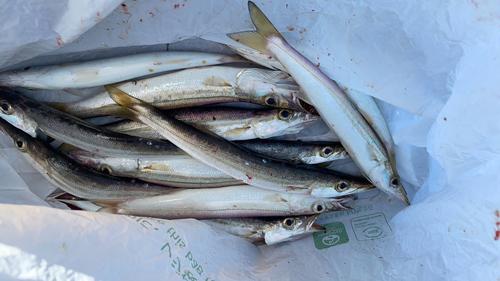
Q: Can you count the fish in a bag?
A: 12